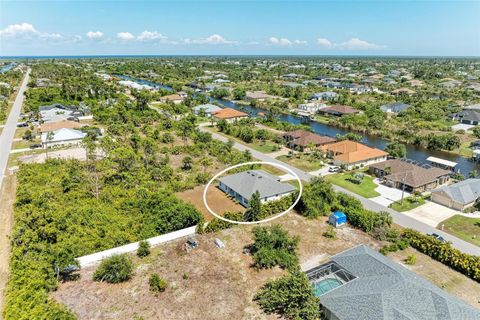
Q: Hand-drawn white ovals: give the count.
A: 1